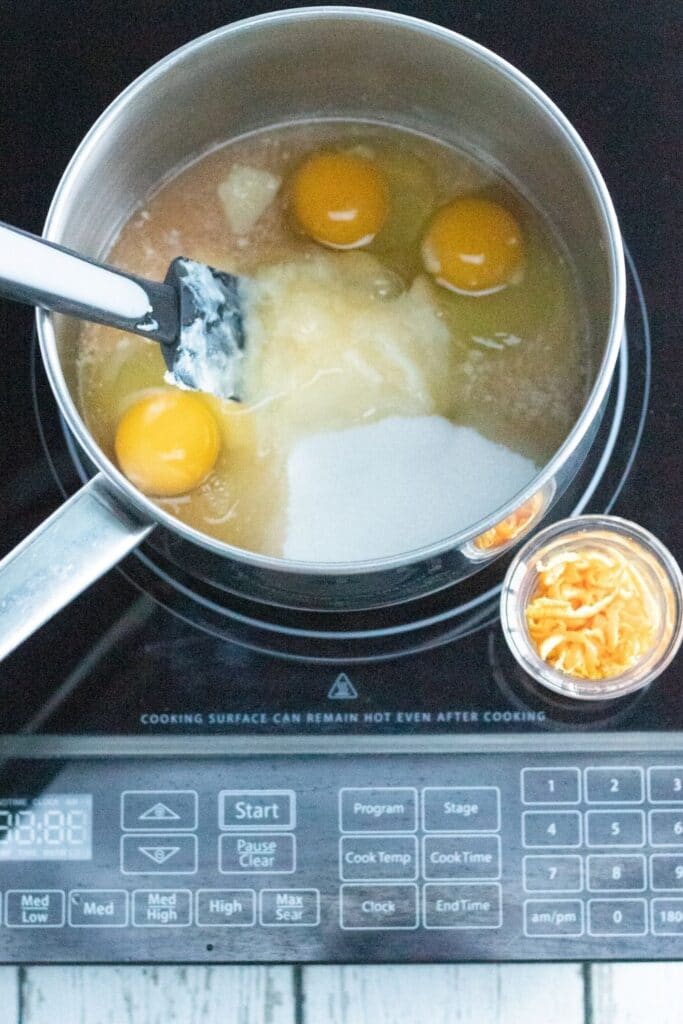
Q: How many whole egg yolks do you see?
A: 3